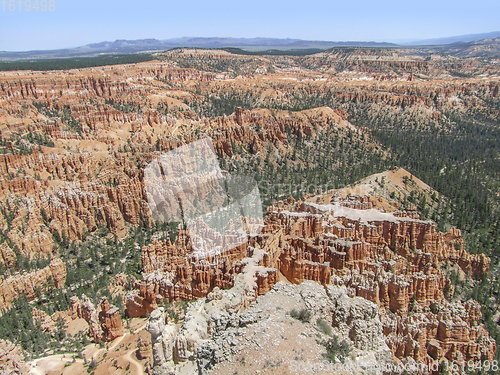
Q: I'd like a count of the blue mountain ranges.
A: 2